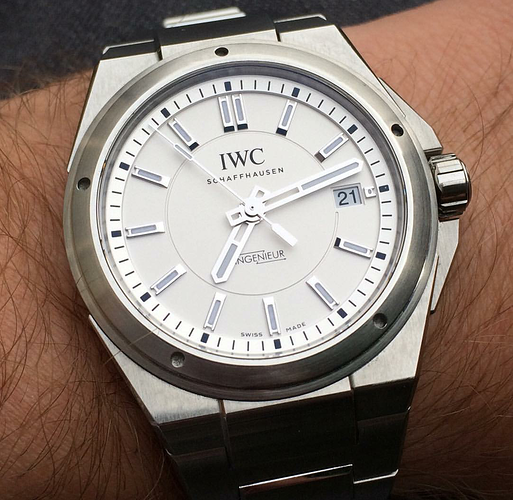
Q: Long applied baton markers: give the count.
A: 12